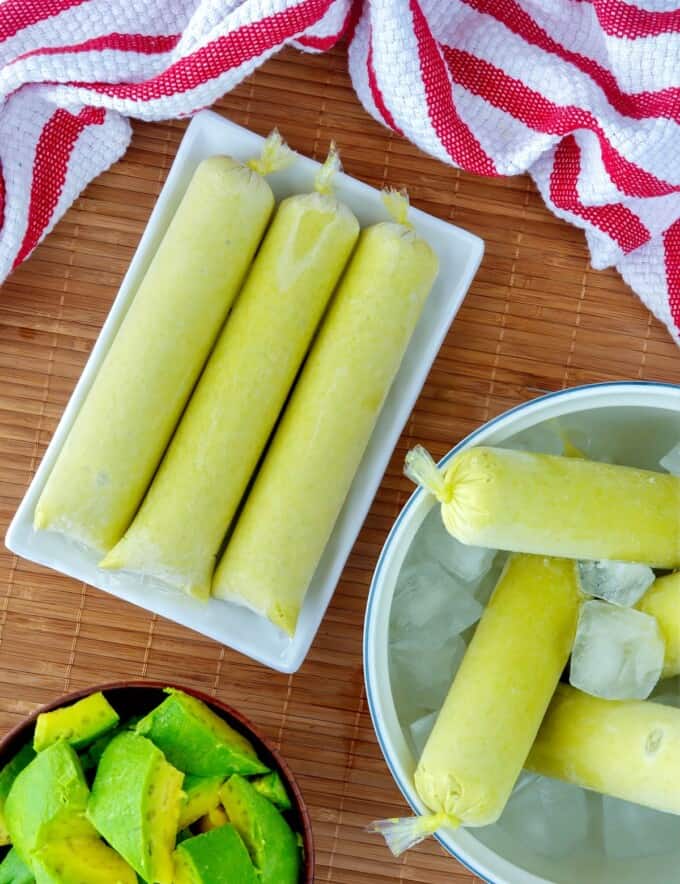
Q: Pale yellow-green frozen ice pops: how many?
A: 7